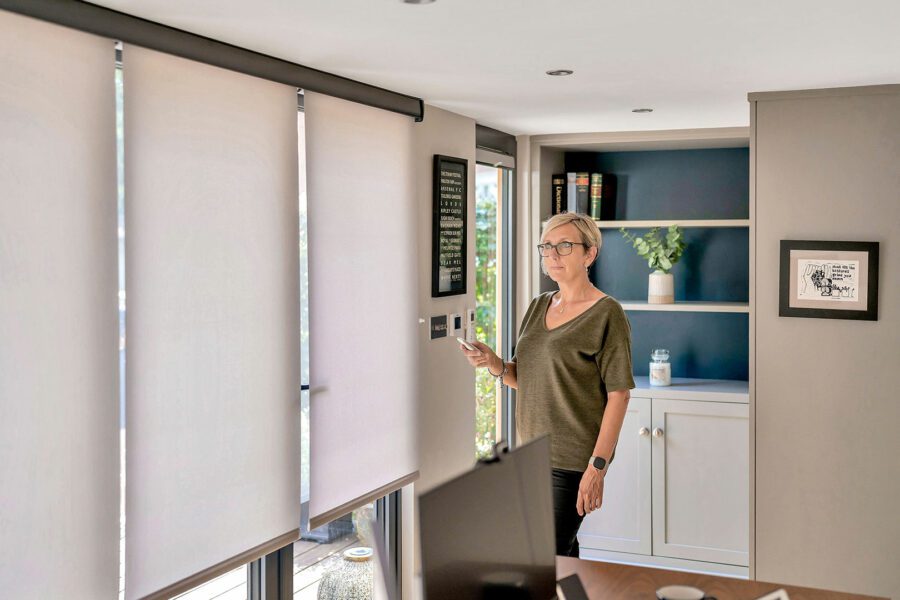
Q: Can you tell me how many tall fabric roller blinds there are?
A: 3